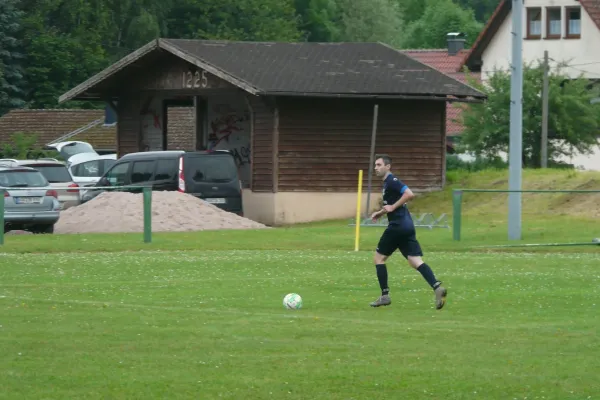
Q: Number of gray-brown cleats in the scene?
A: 2